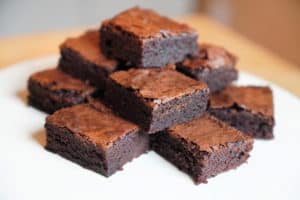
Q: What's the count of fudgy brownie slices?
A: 8